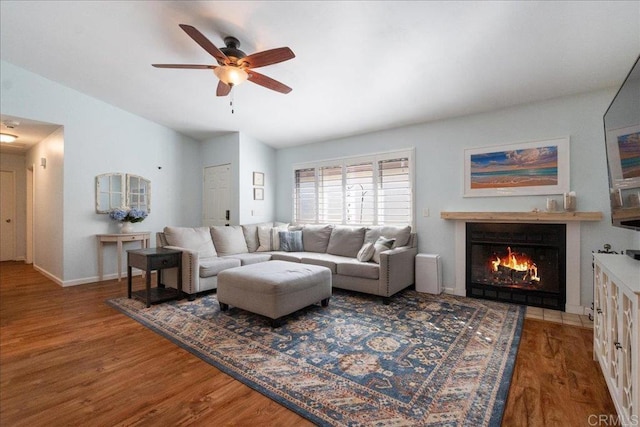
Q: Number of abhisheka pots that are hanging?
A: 0